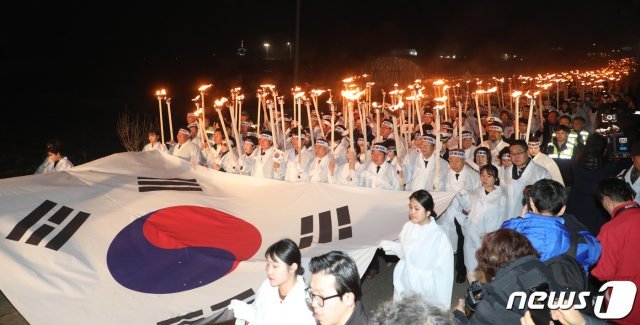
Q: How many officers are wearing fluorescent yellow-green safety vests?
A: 3